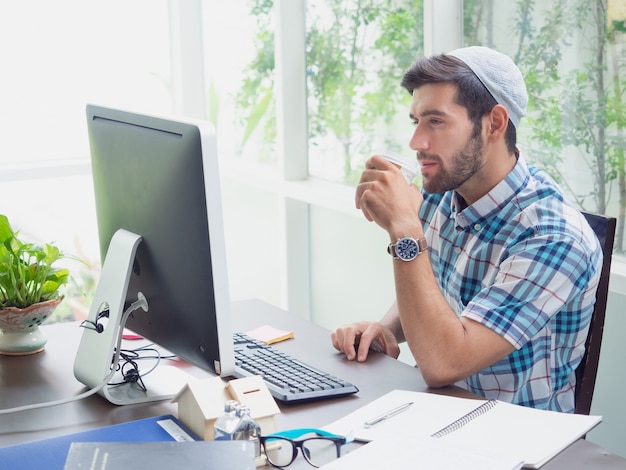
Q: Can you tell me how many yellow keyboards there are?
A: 0